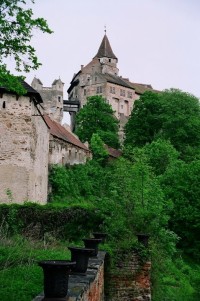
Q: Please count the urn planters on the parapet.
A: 5